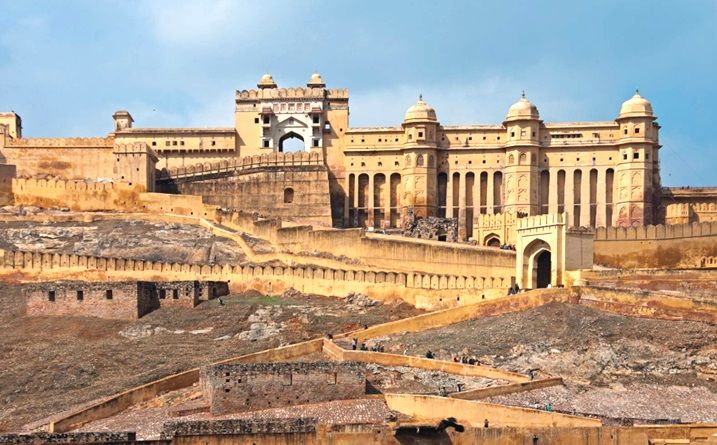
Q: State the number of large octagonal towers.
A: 3